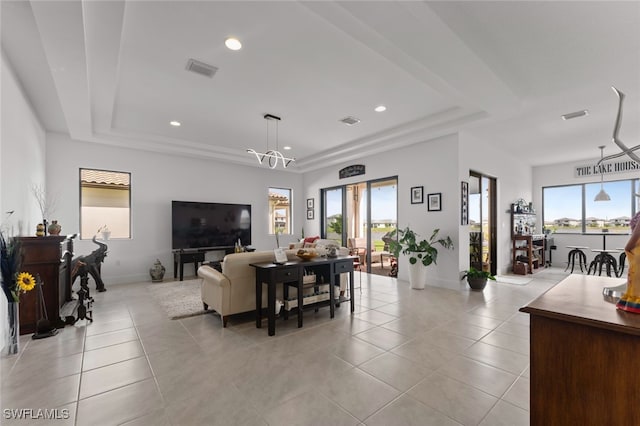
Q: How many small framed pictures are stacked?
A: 2